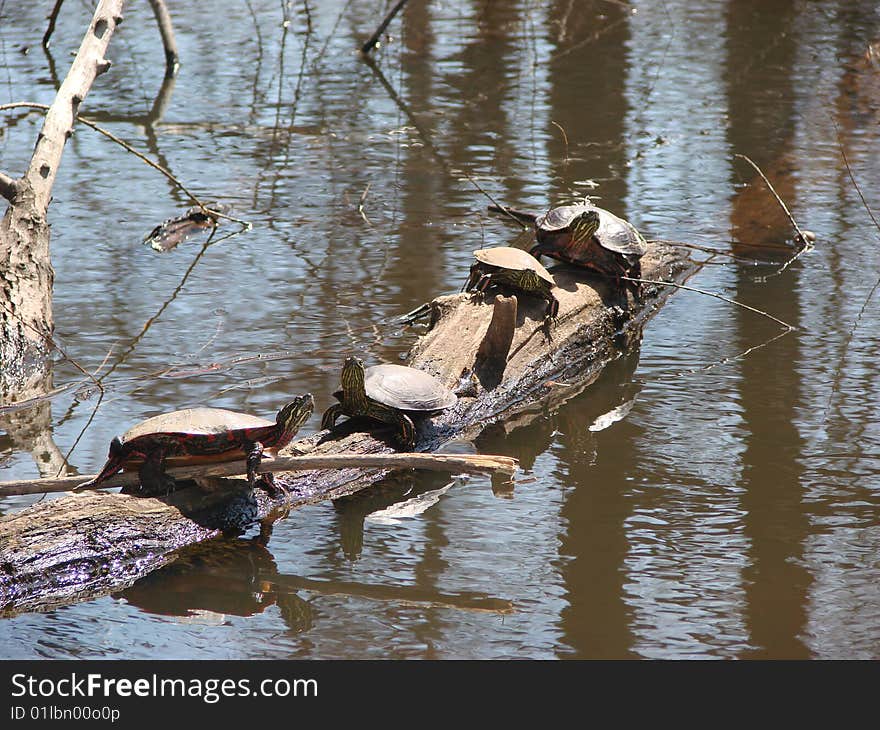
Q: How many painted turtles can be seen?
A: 4